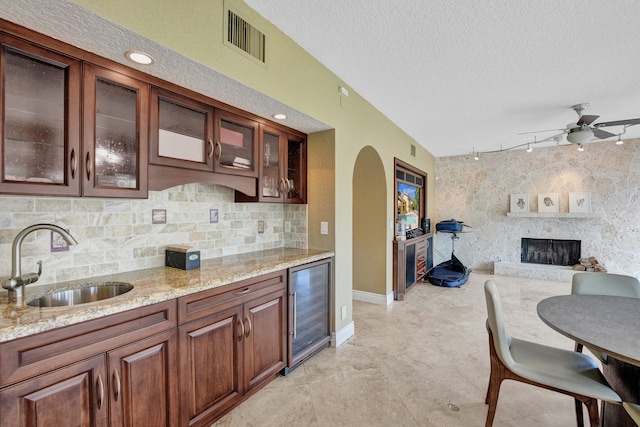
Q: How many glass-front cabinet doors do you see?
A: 6